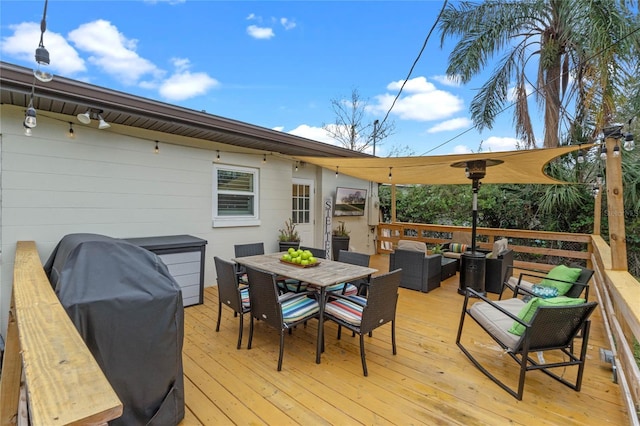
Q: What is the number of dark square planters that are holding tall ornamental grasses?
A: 2